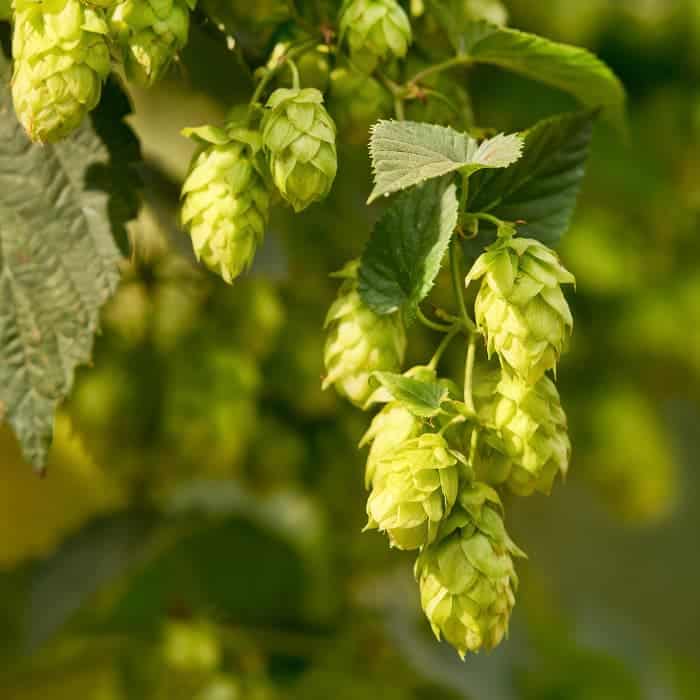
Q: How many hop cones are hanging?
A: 11